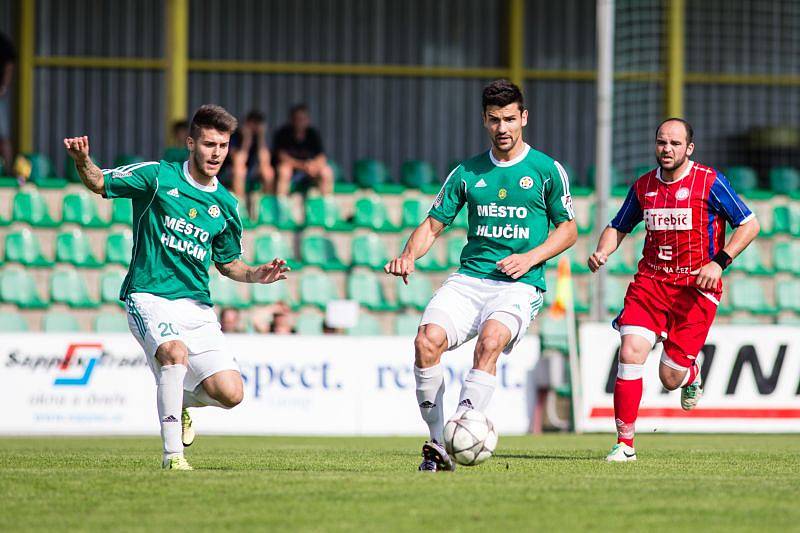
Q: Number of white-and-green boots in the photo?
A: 2